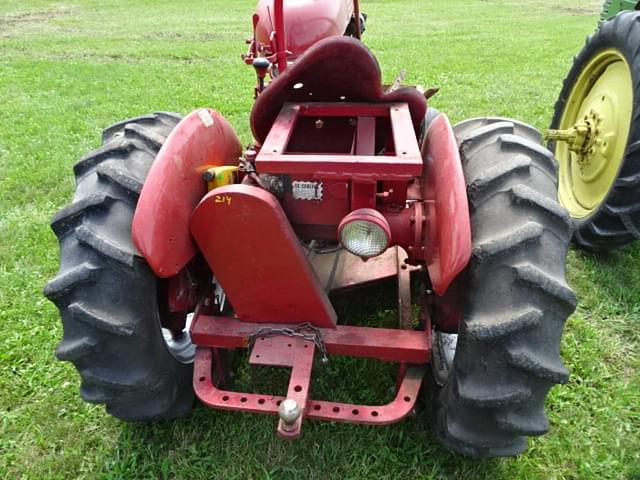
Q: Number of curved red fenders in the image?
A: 2